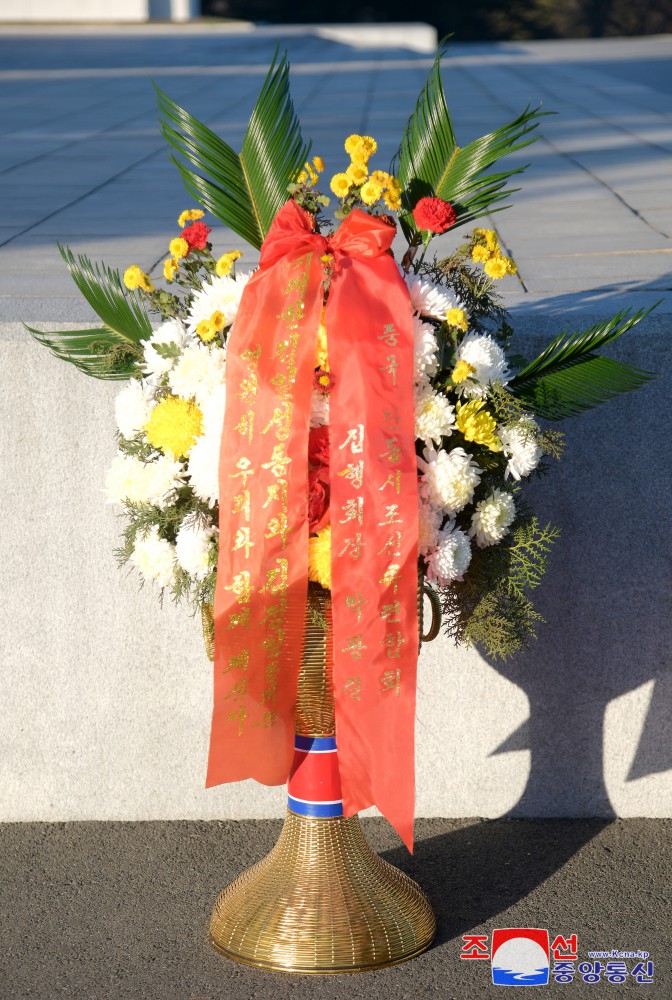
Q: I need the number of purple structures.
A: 0